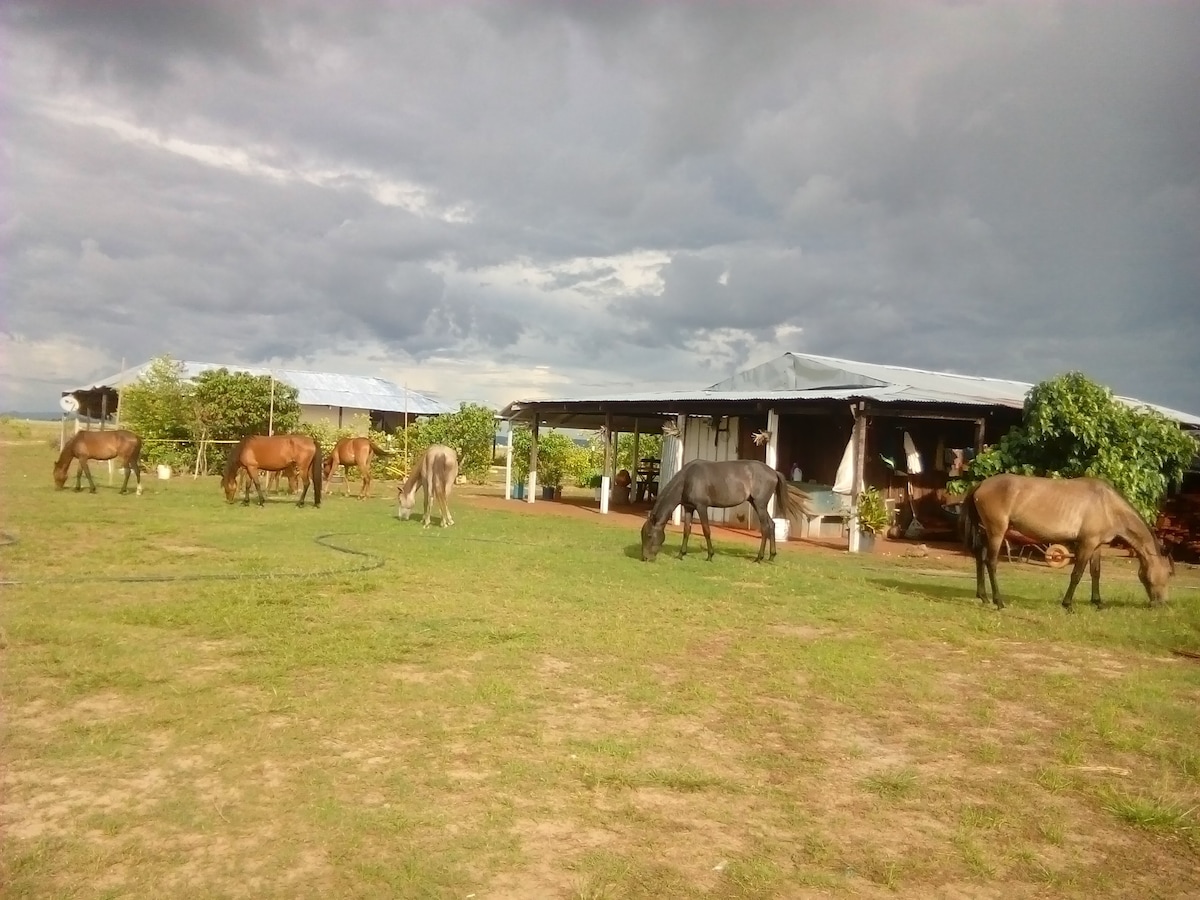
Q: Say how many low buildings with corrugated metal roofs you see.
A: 2